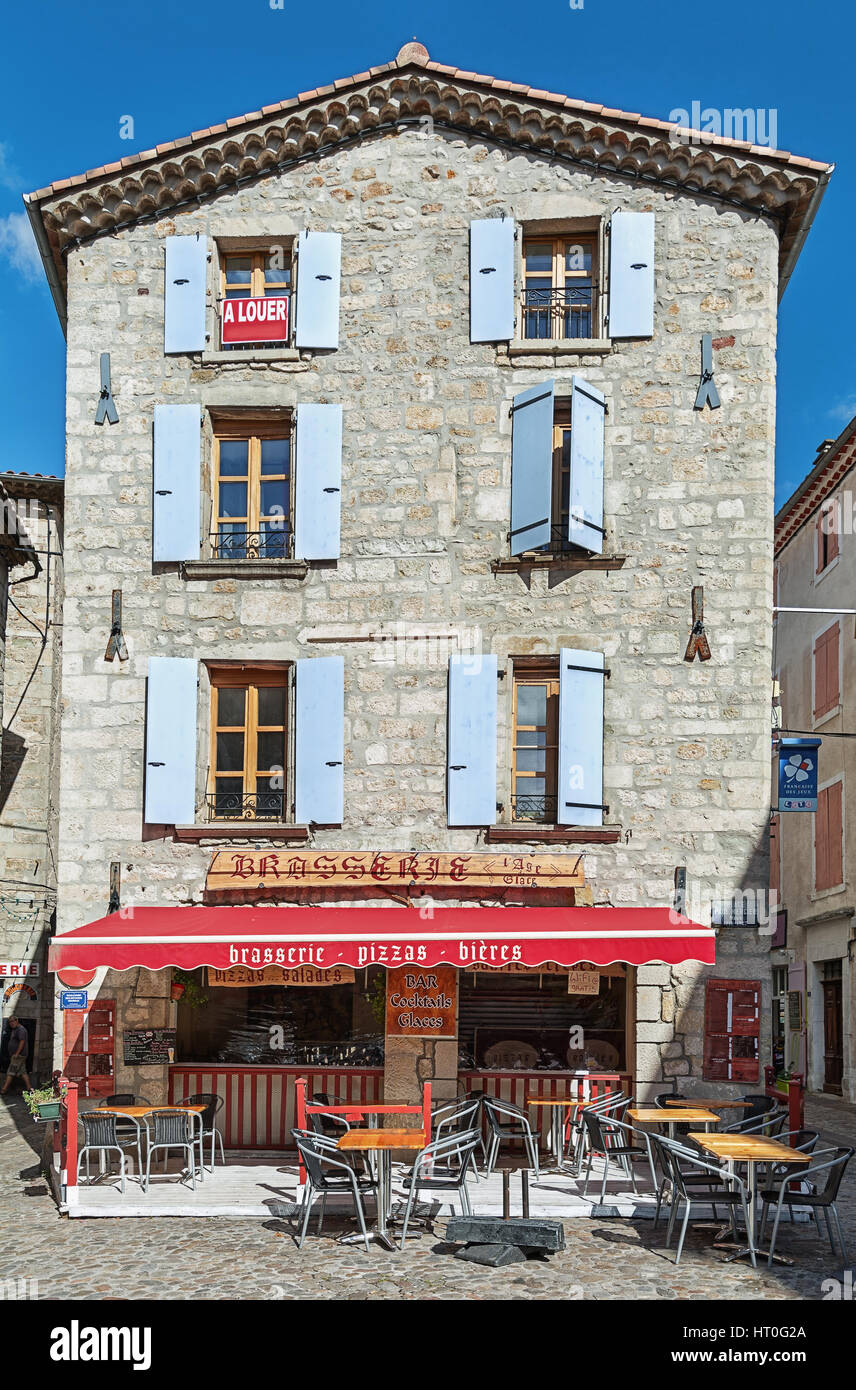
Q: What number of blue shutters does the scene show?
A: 12